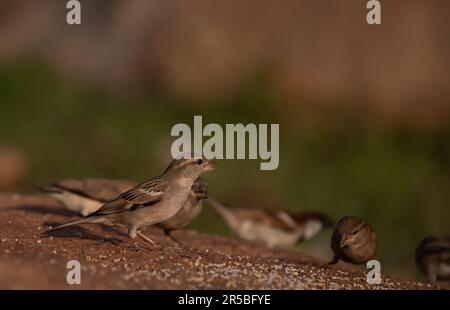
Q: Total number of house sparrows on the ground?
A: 6